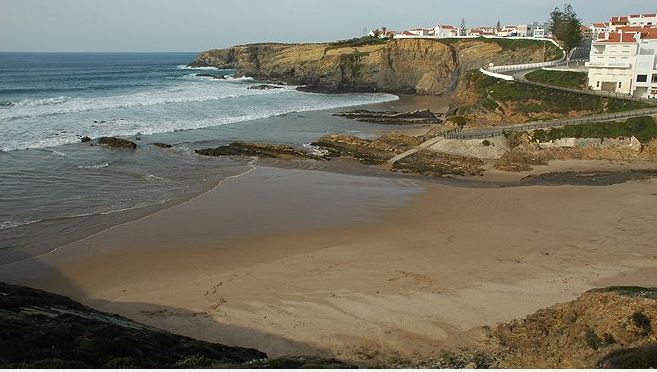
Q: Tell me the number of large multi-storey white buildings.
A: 2